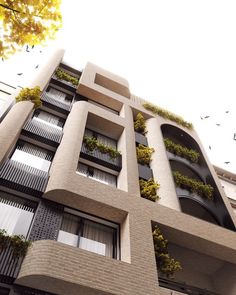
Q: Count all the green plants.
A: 11